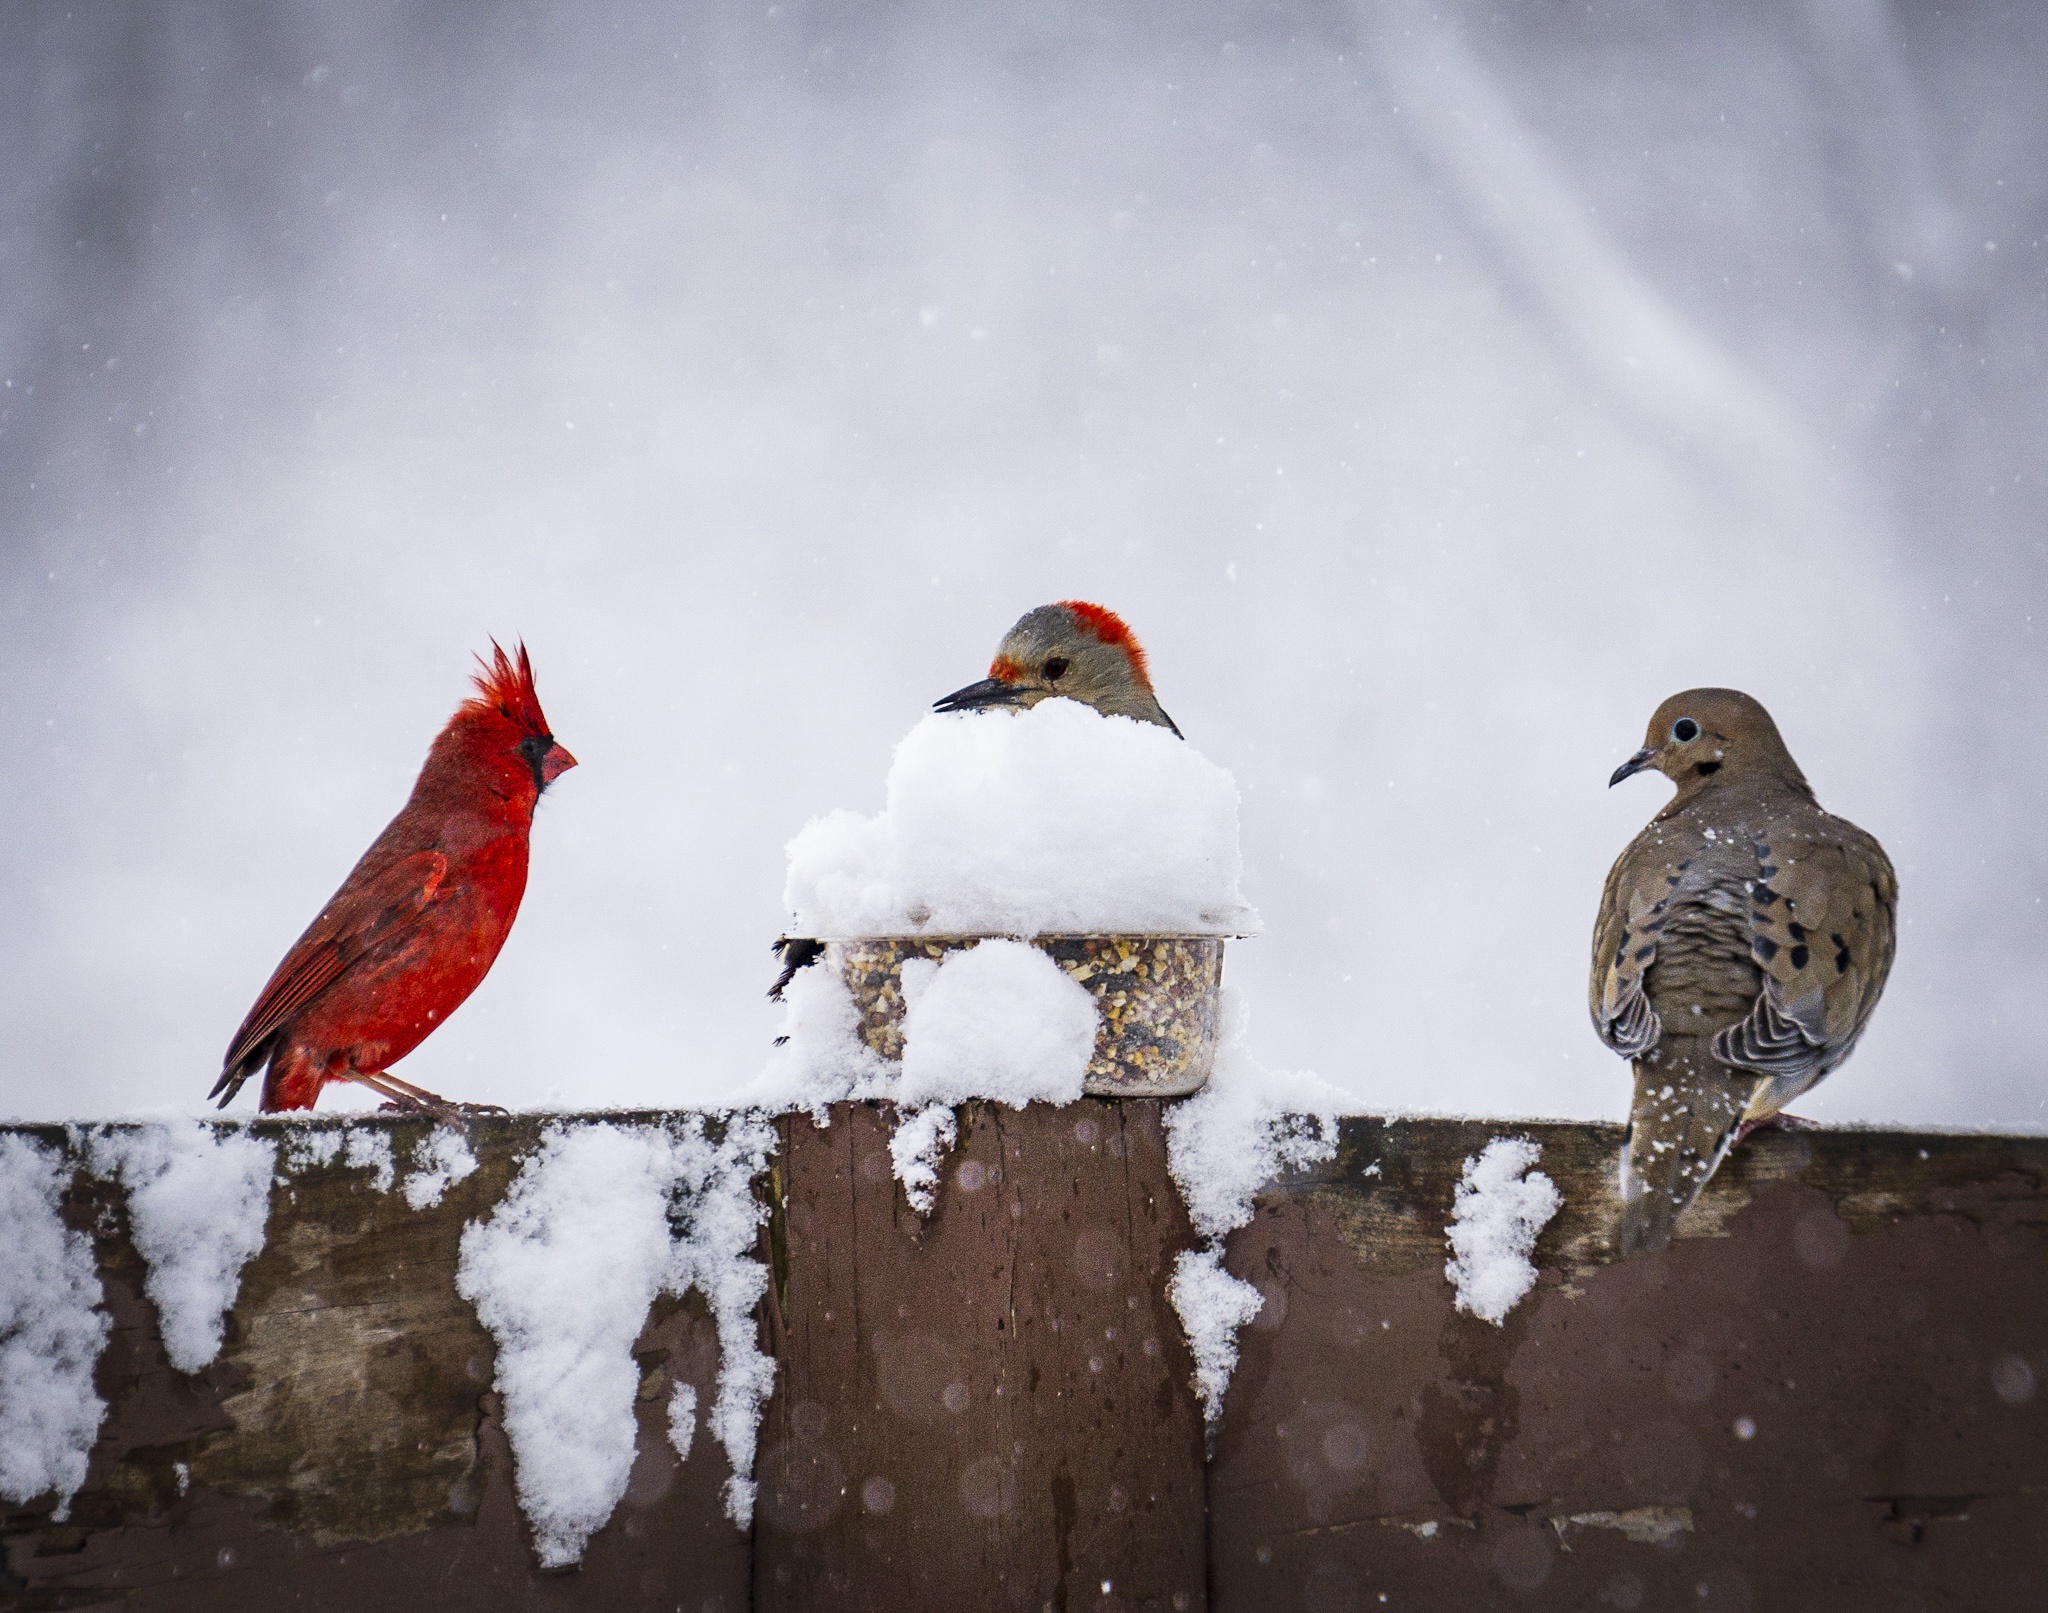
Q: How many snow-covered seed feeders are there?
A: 1